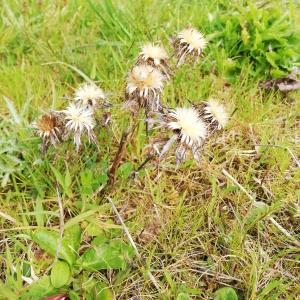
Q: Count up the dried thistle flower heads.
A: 8